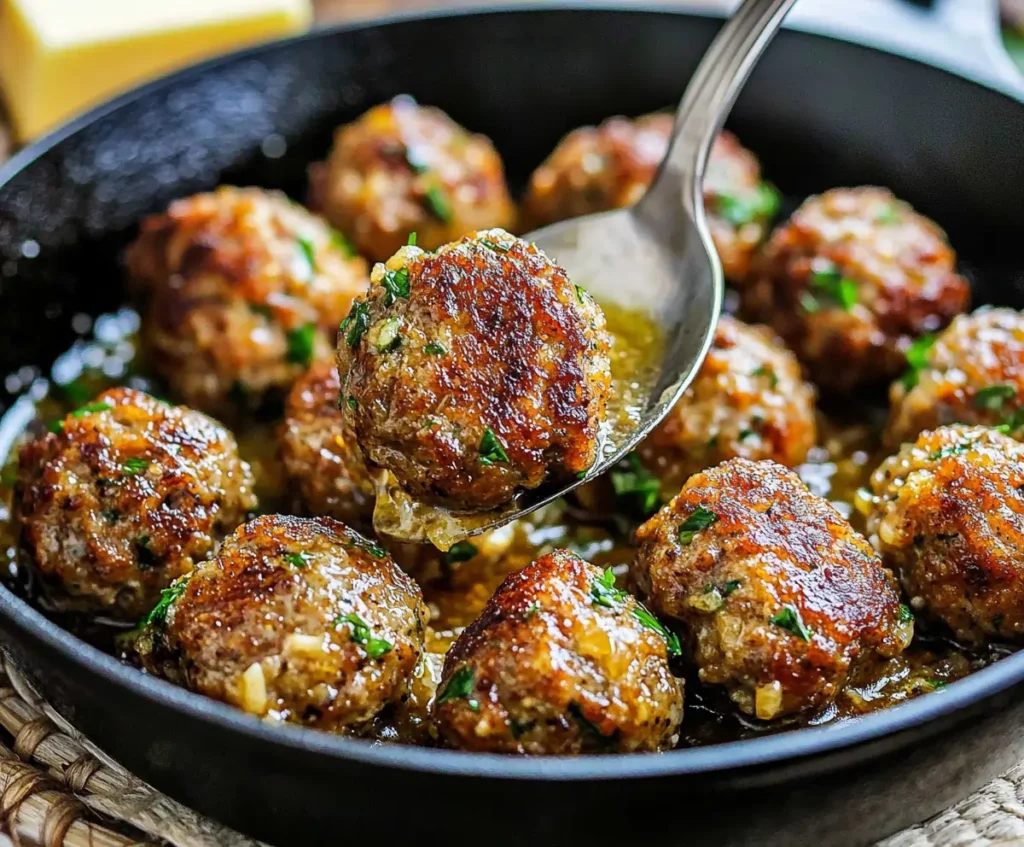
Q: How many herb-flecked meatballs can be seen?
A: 13